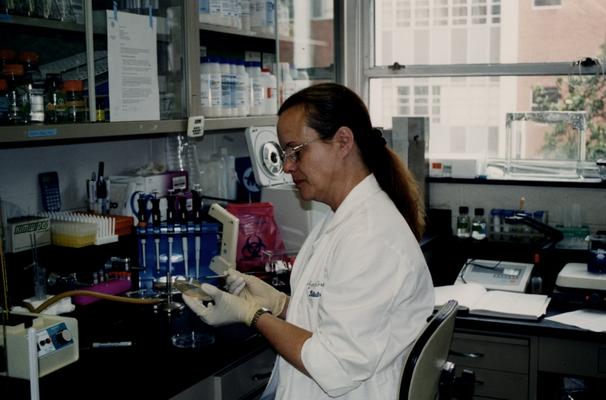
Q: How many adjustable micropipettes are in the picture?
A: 5